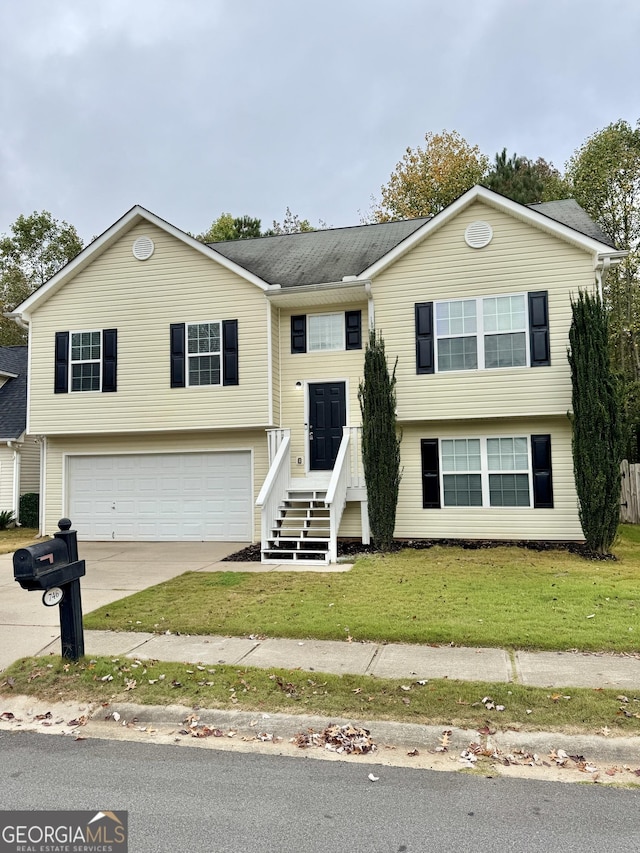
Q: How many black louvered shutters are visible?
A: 10